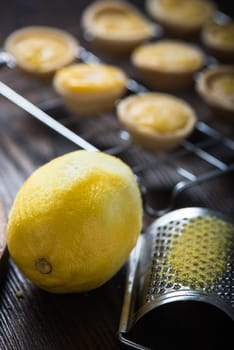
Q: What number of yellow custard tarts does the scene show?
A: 8